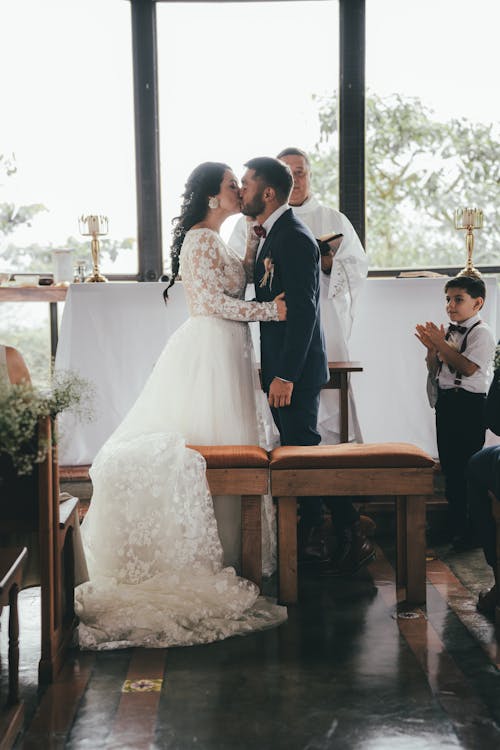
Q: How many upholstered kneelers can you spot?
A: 2